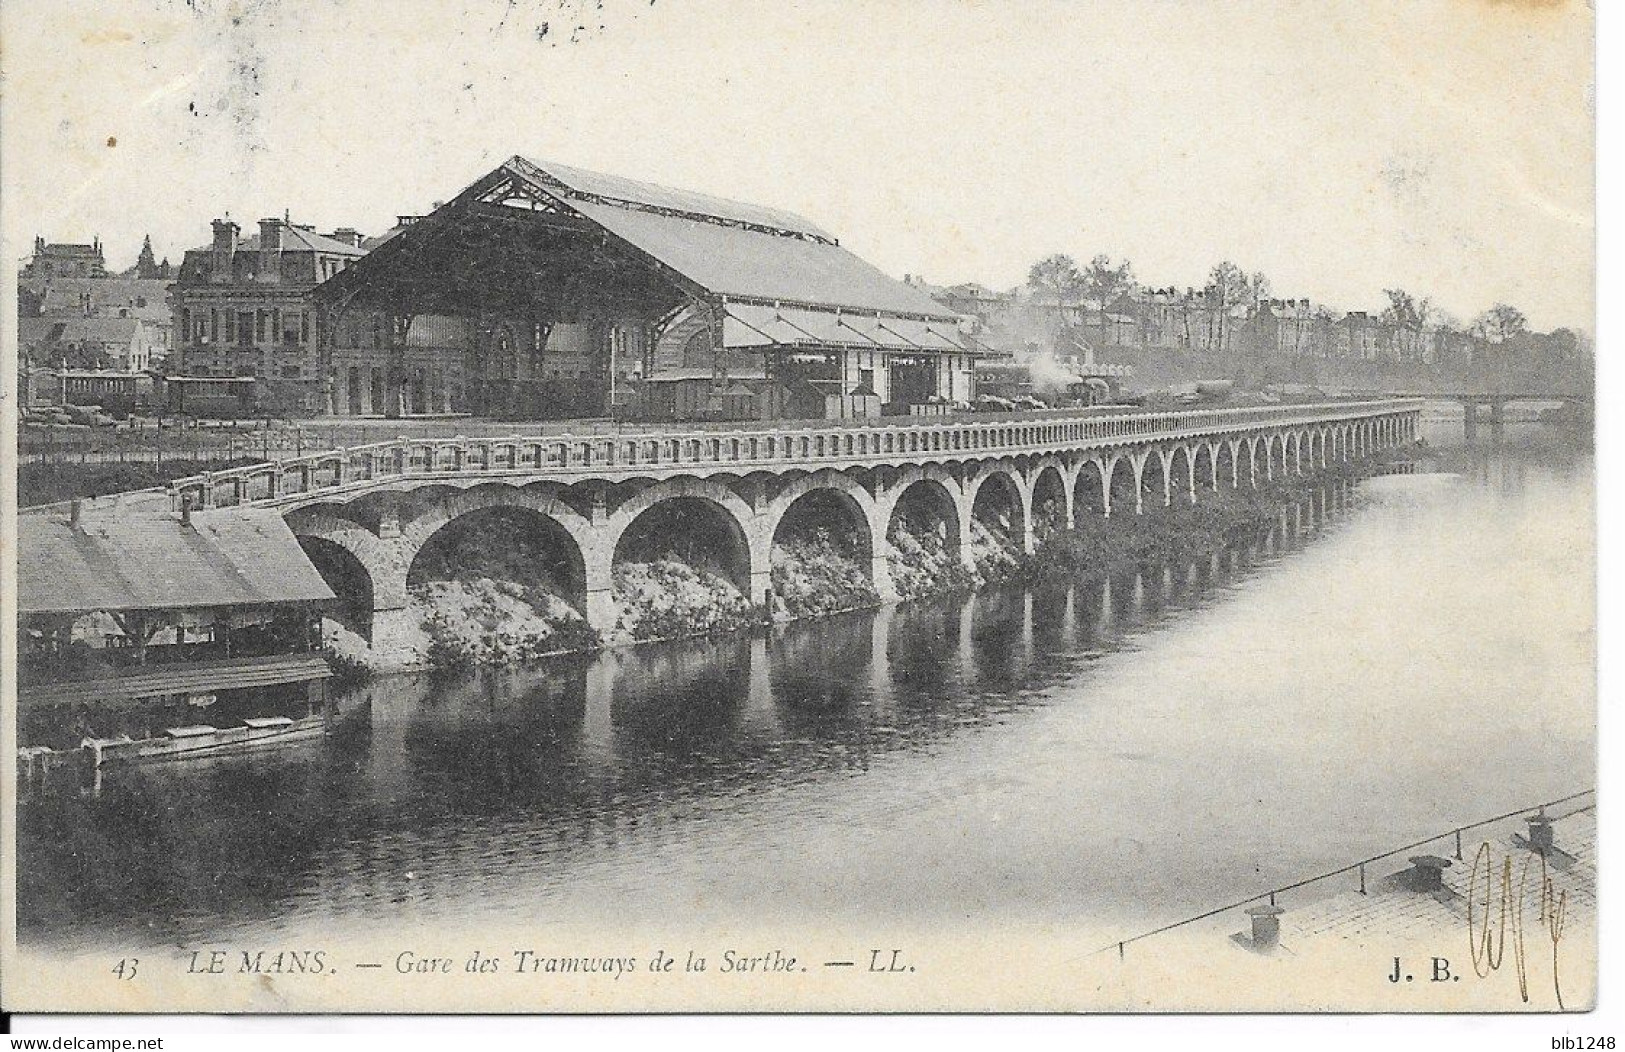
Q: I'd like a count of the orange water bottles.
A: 0